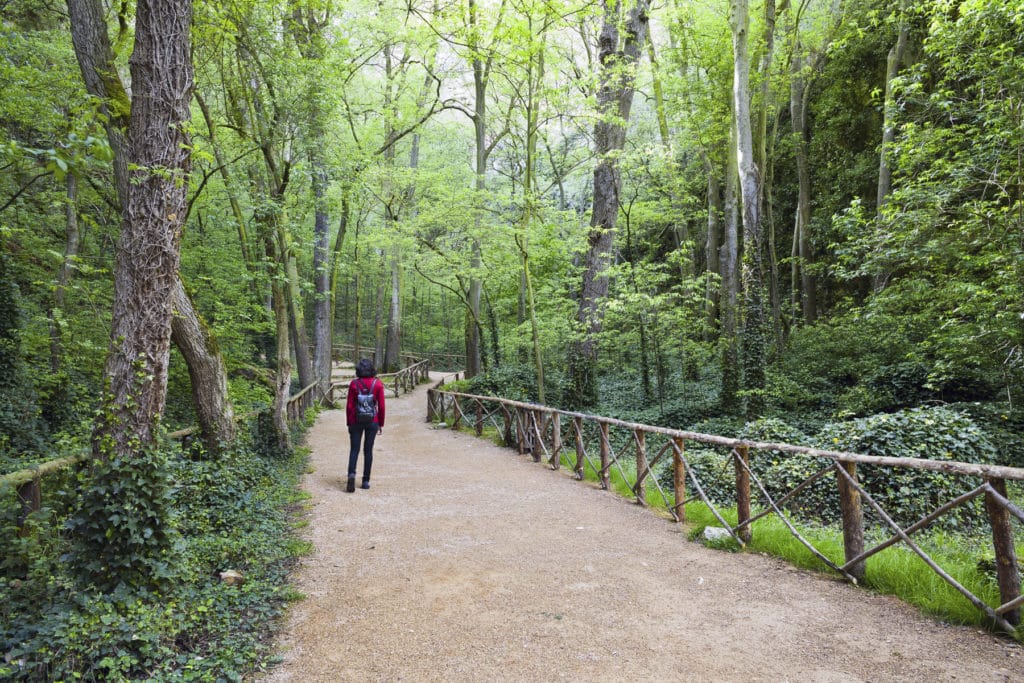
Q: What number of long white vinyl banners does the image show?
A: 0